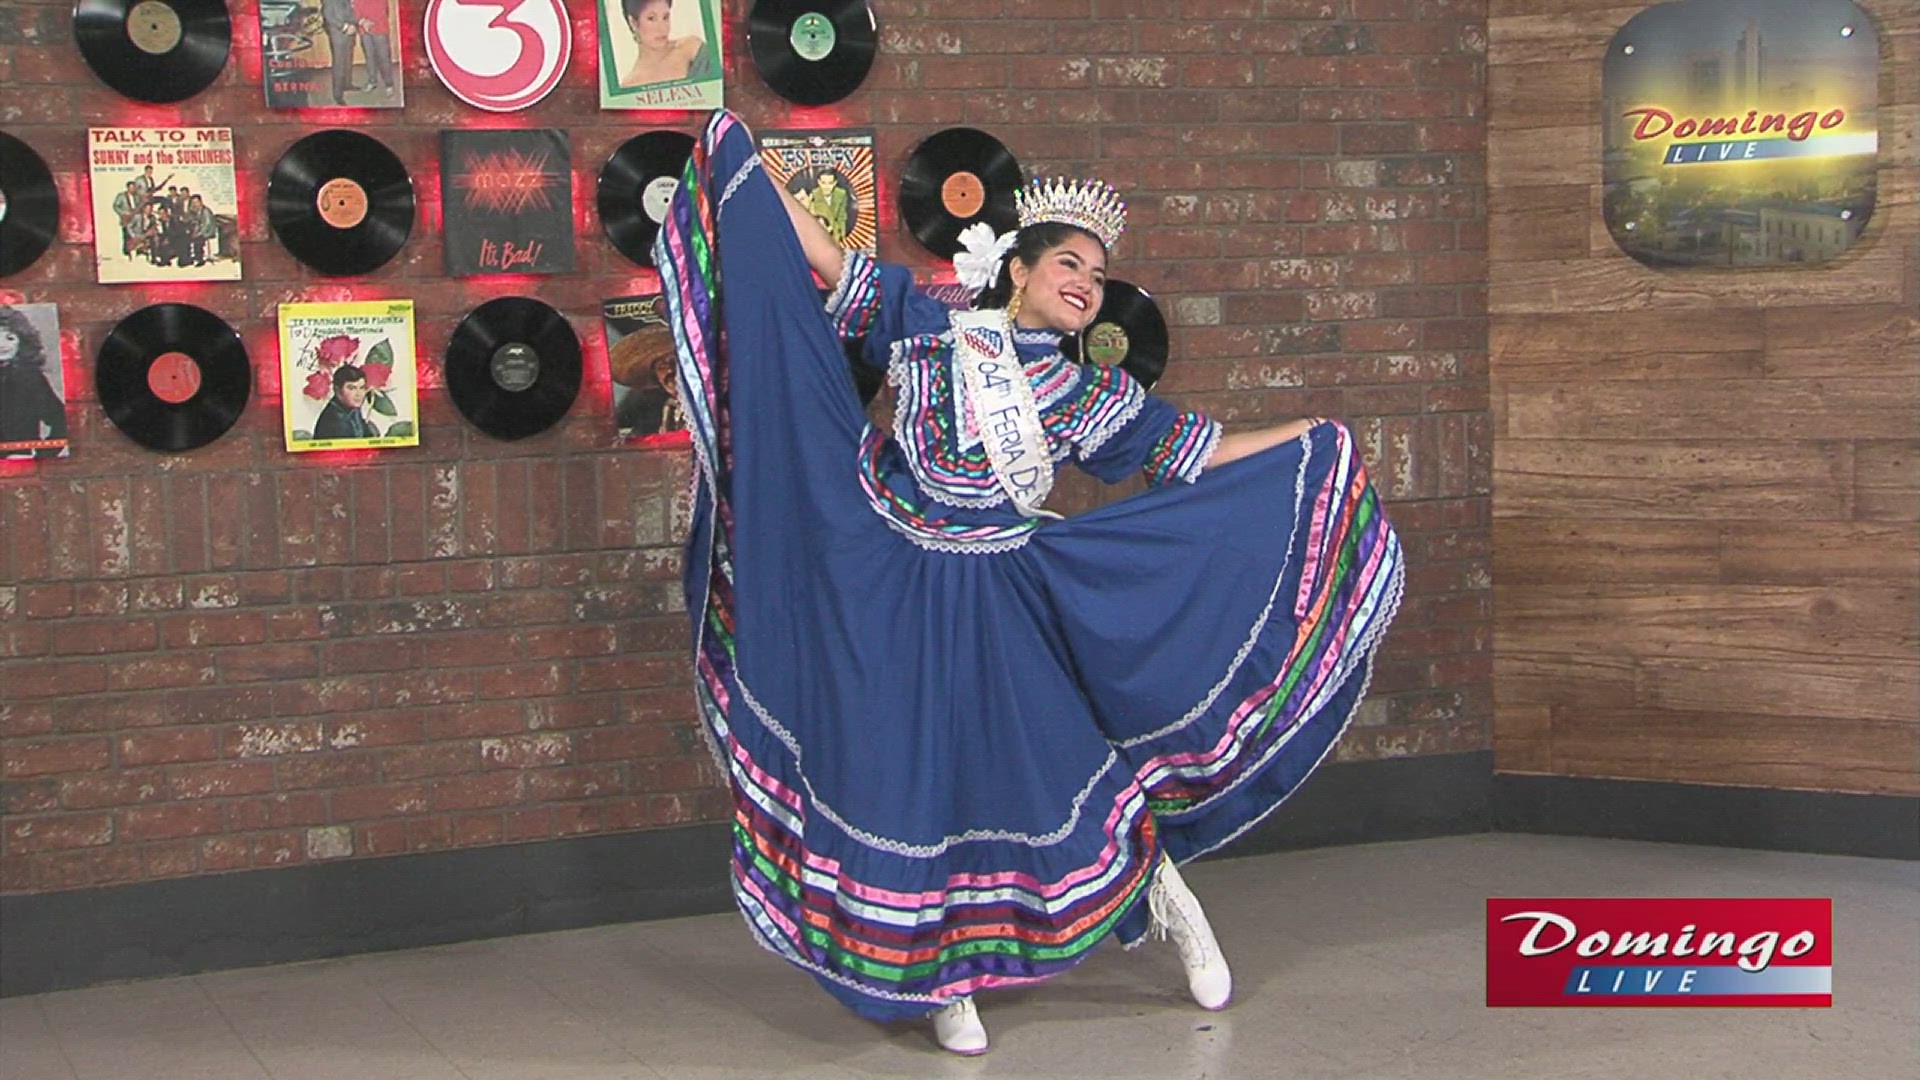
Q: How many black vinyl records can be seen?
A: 10